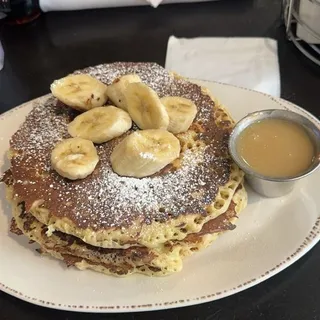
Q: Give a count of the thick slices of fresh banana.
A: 7